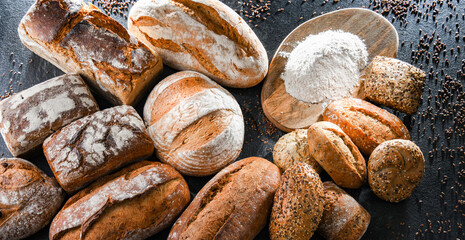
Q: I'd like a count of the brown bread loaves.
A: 15